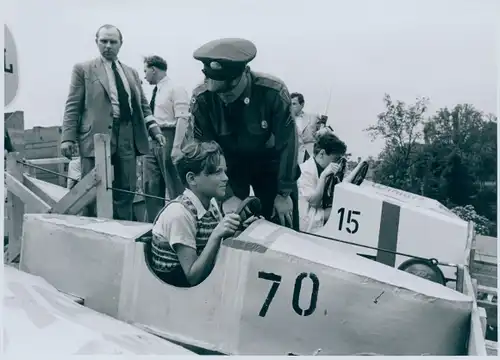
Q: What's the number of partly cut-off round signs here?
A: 1